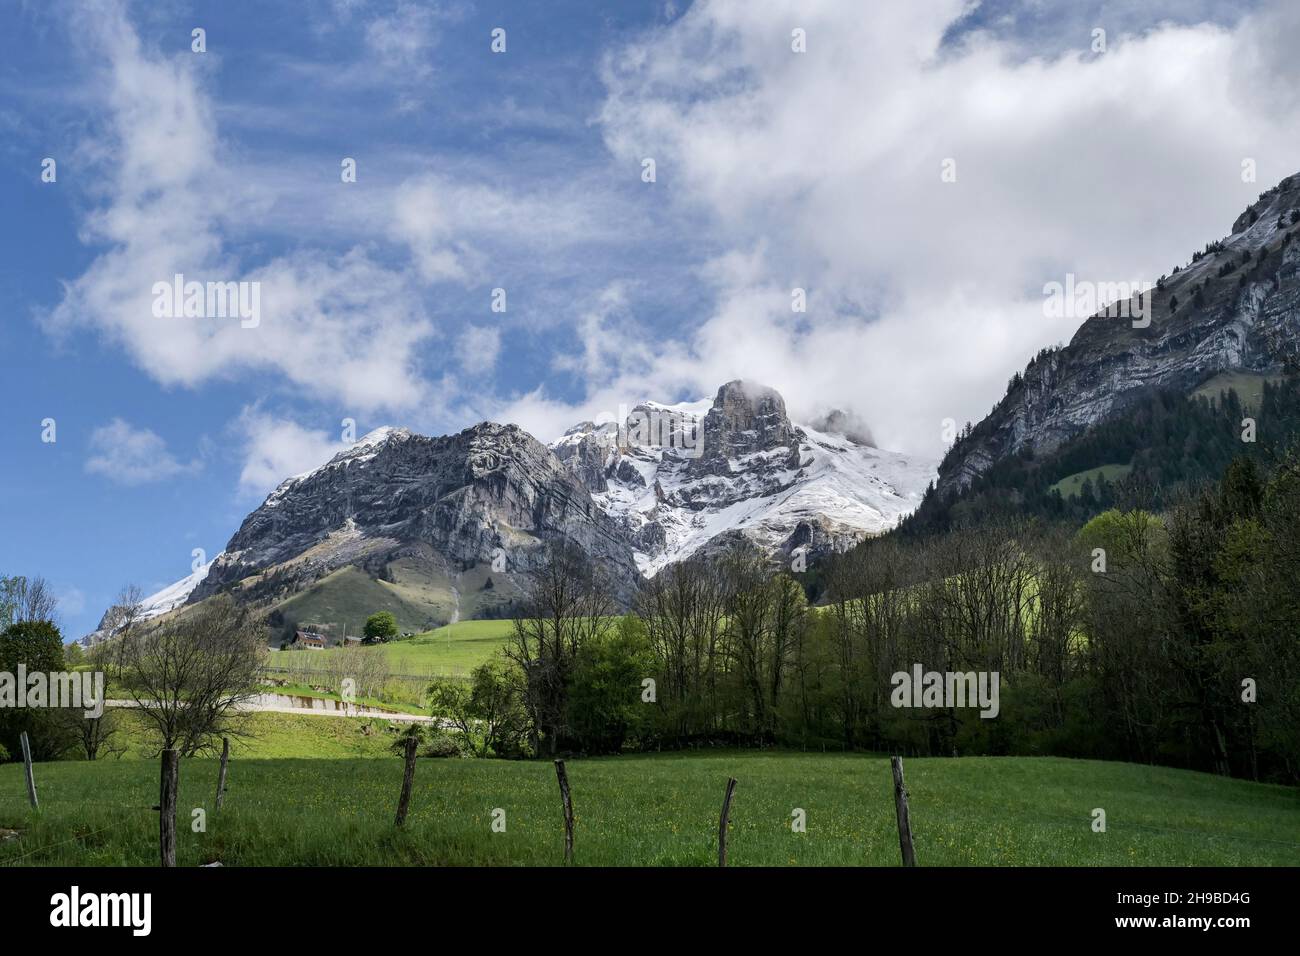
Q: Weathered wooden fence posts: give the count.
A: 7